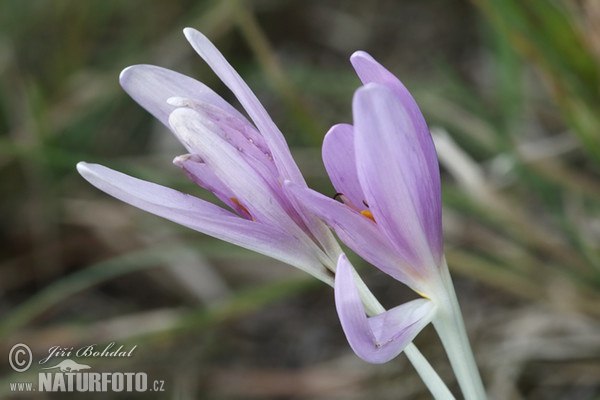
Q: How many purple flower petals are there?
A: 11